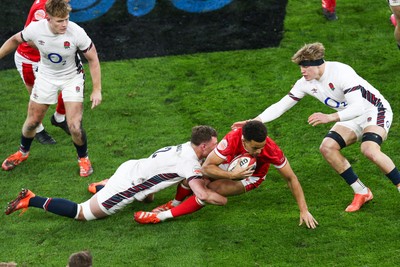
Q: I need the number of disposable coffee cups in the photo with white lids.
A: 0